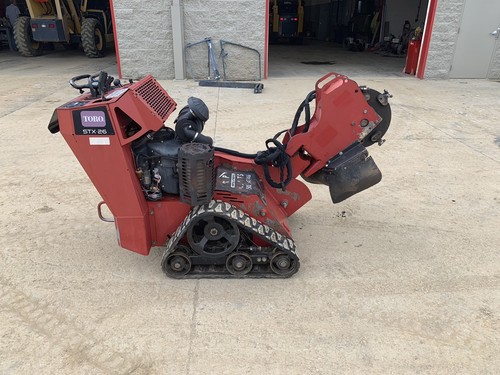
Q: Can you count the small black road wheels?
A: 3